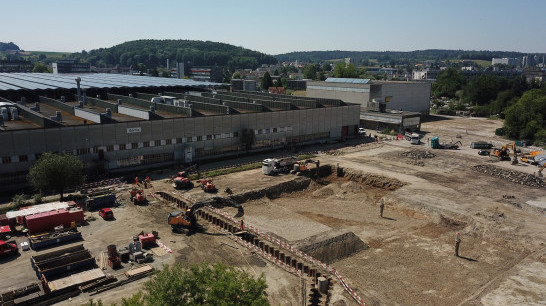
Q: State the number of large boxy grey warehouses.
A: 2